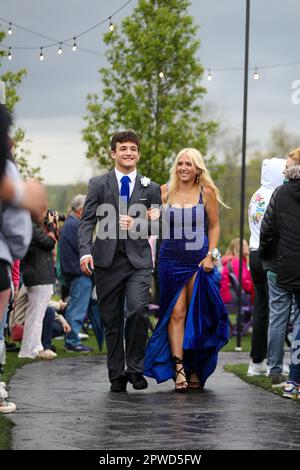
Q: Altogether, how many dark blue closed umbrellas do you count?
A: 1